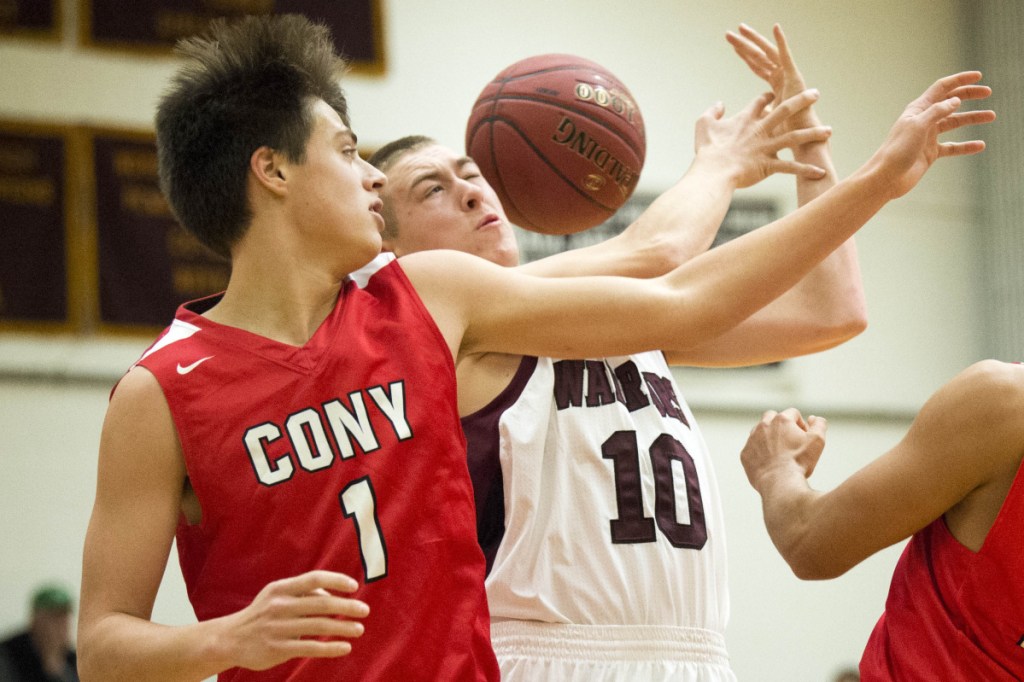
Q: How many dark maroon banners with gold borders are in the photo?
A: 4